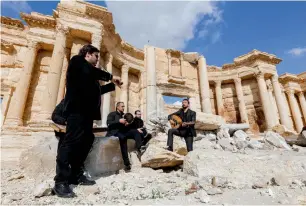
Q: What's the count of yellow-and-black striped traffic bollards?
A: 0